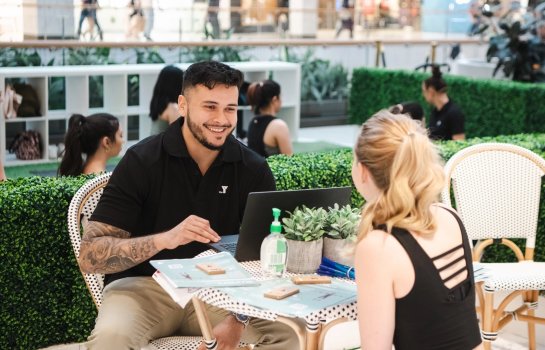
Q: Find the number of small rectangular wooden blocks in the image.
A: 3